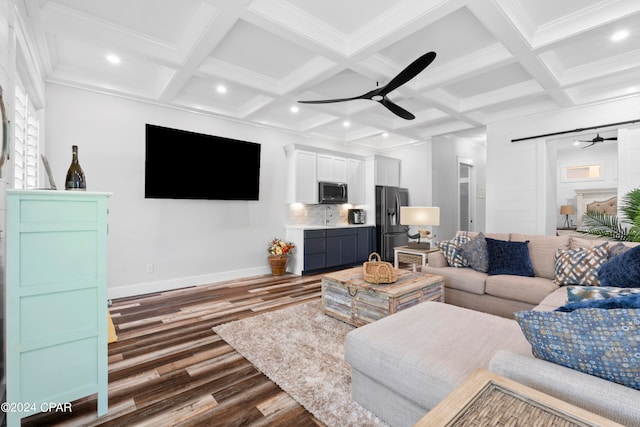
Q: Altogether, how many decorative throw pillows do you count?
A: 9